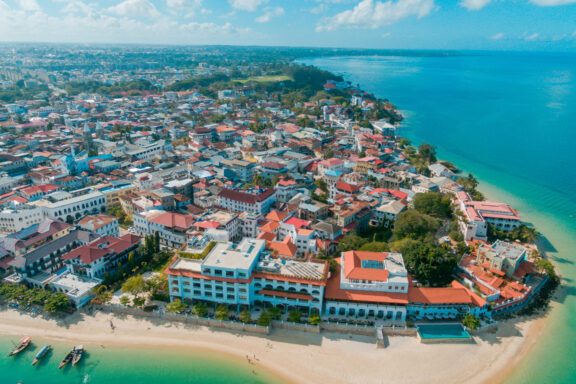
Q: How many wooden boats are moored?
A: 4